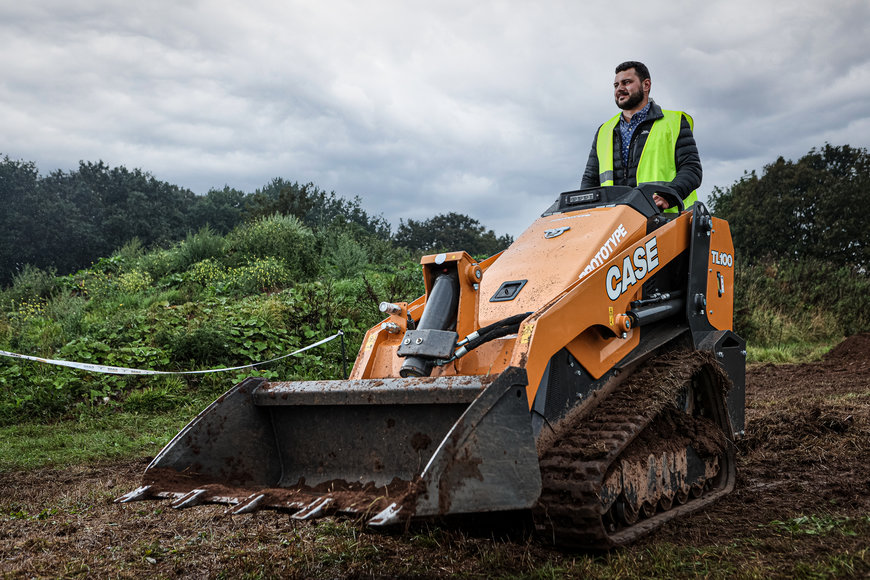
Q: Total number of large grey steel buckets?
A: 1